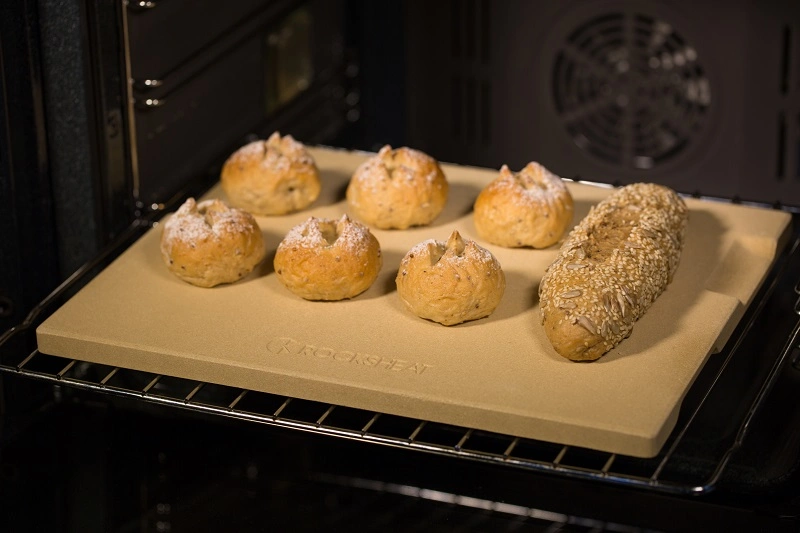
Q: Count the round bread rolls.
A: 6